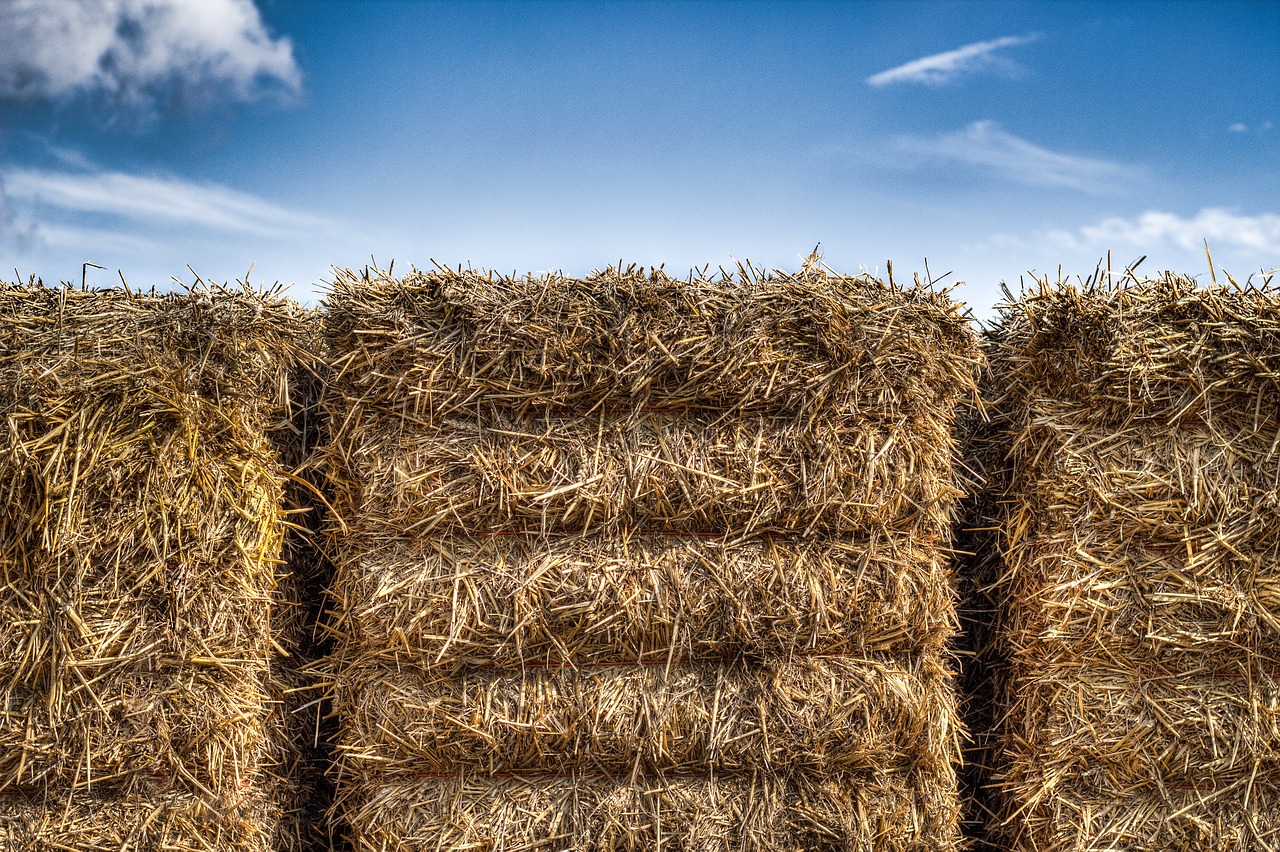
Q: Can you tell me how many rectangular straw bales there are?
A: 3